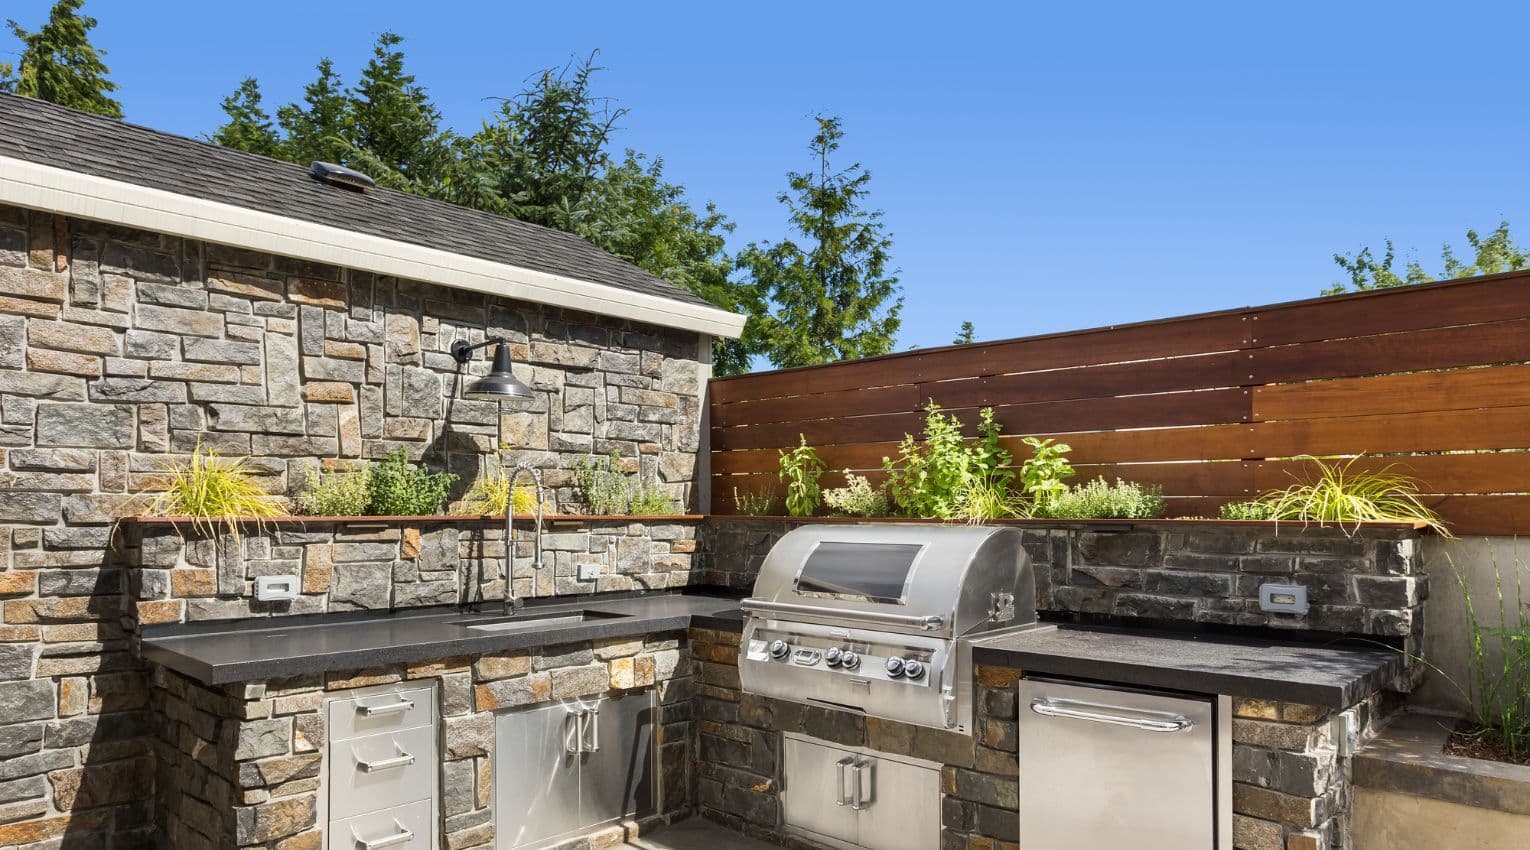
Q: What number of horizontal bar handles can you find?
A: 5